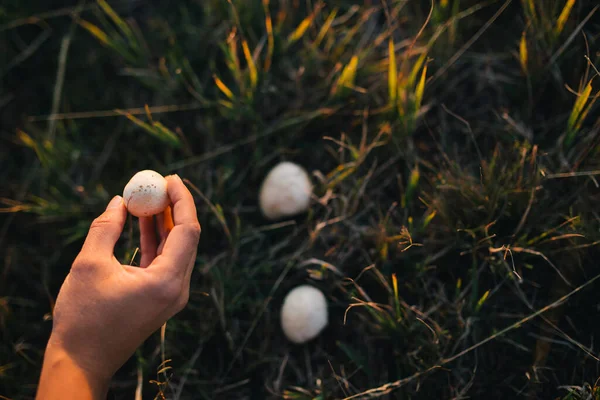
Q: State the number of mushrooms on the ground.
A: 2